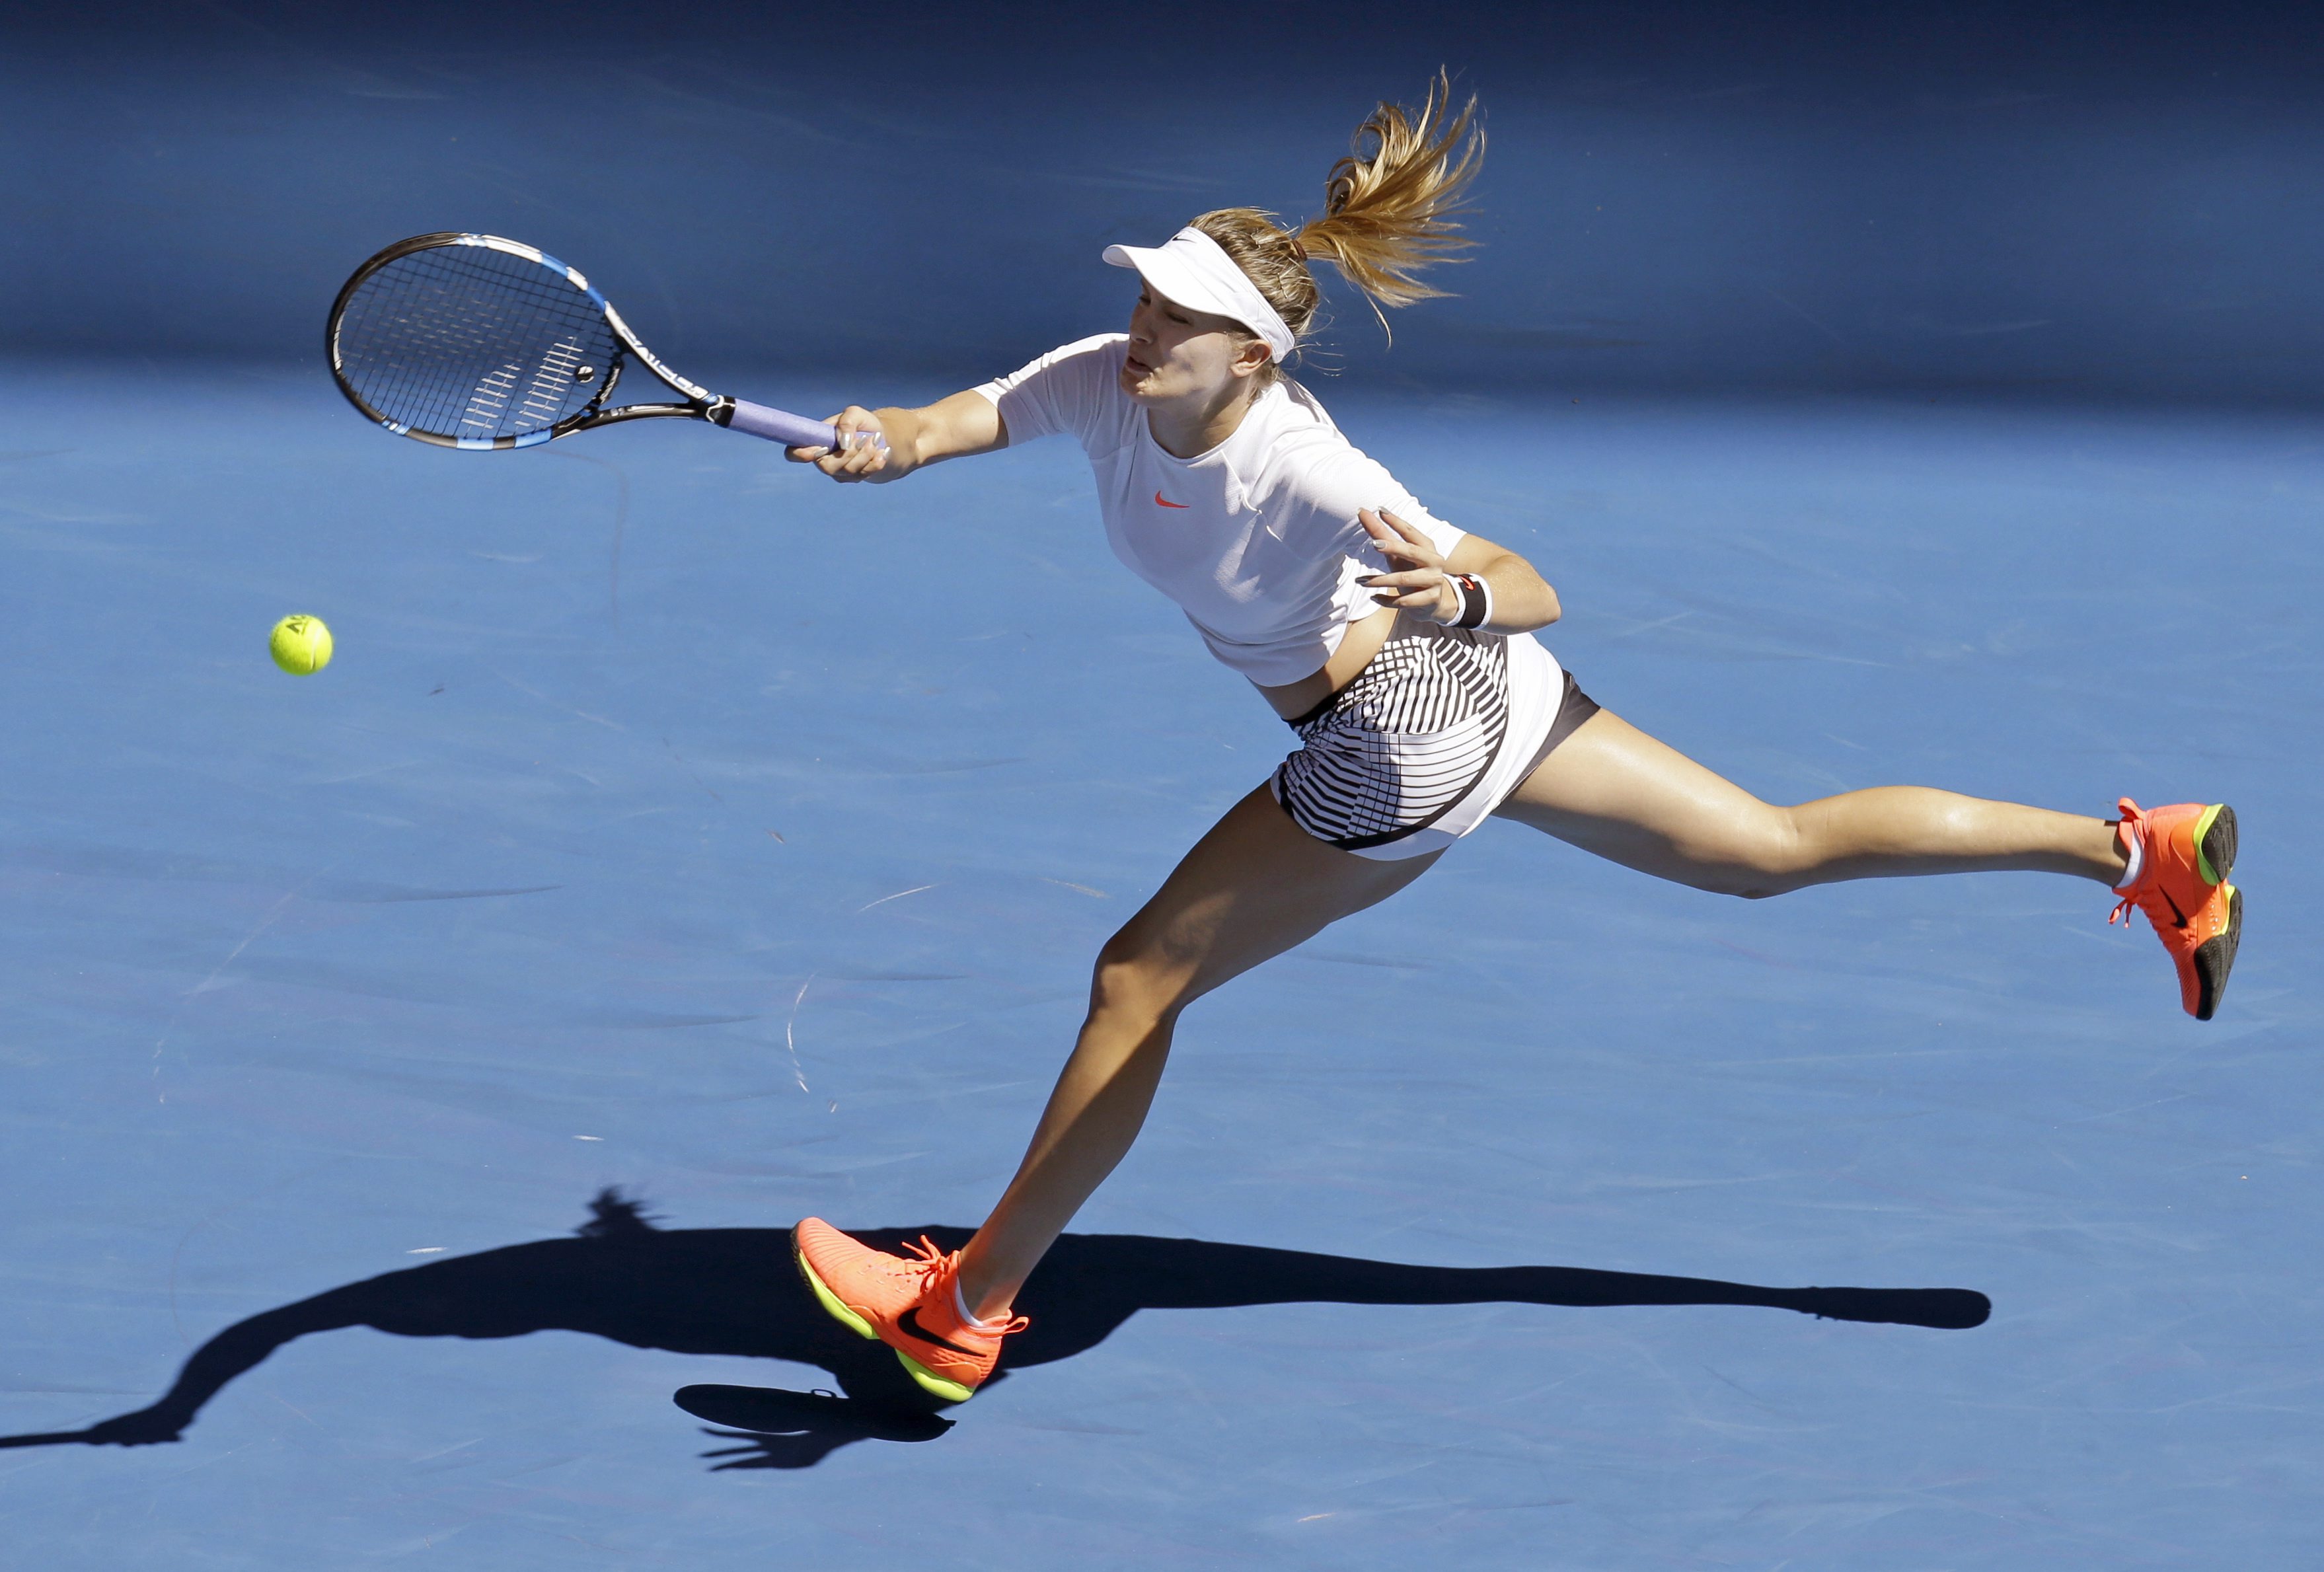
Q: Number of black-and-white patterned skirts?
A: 1